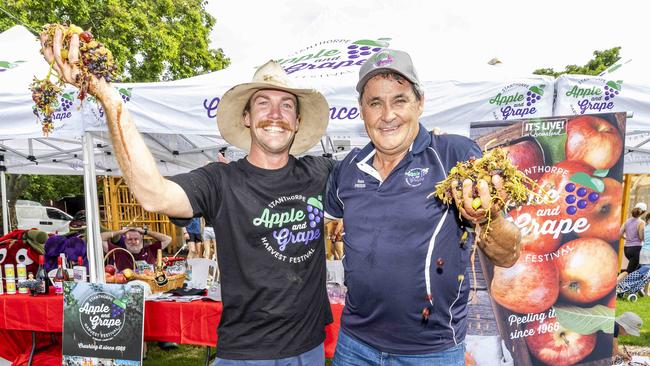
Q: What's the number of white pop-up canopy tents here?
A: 3